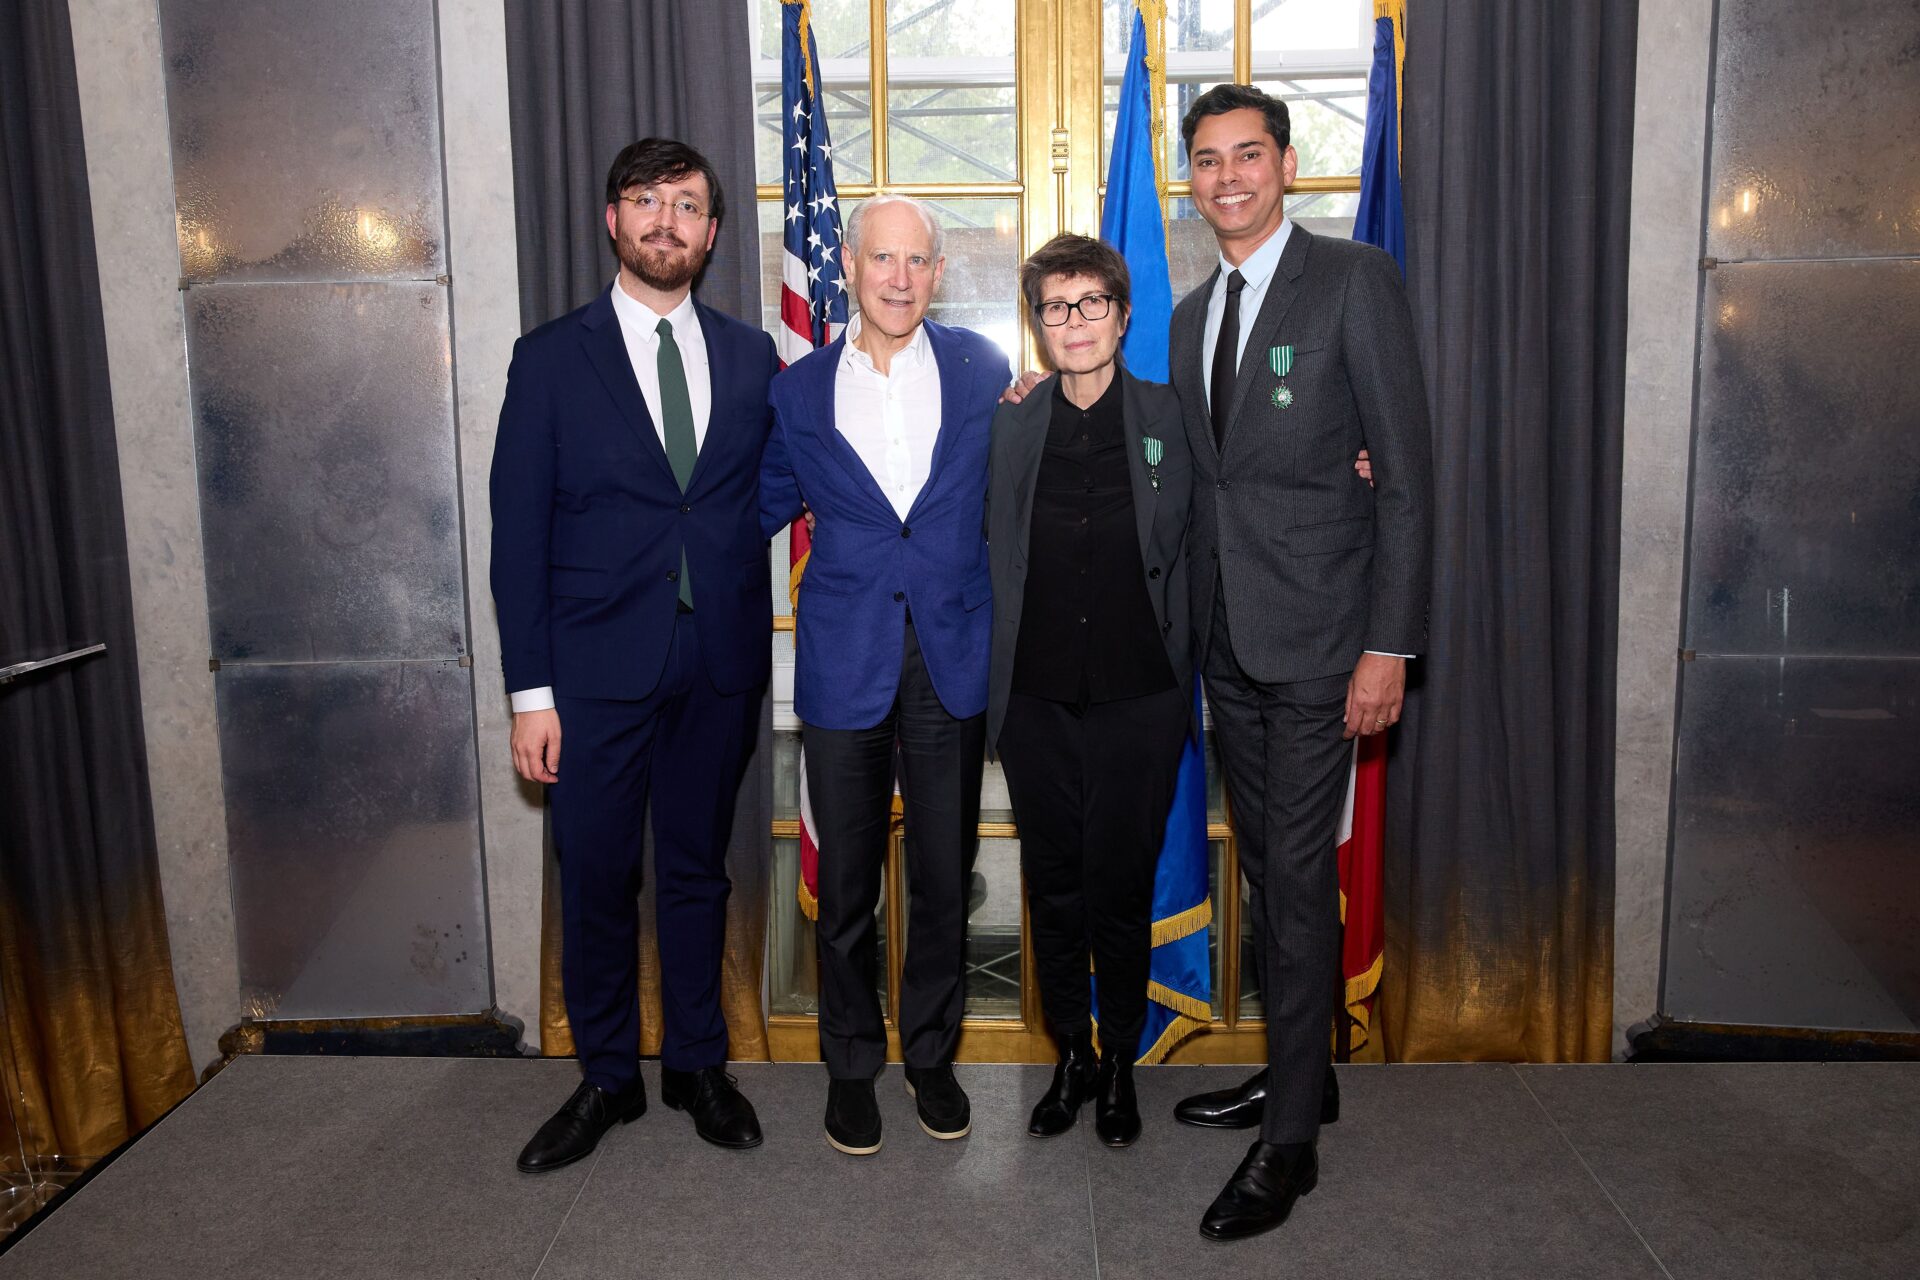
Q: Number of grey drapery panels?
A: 3